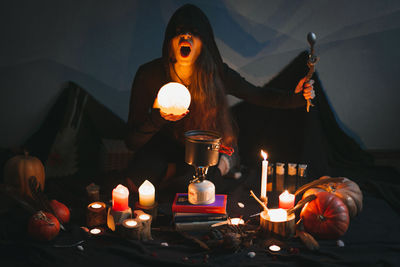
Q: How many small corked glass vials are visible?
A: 4